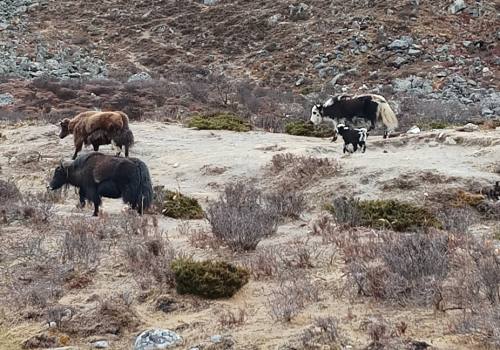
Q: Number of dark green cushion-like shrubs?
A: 5